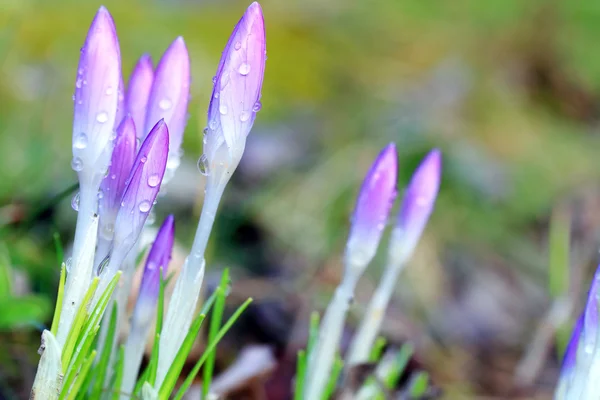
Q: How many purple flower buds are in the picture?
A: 11